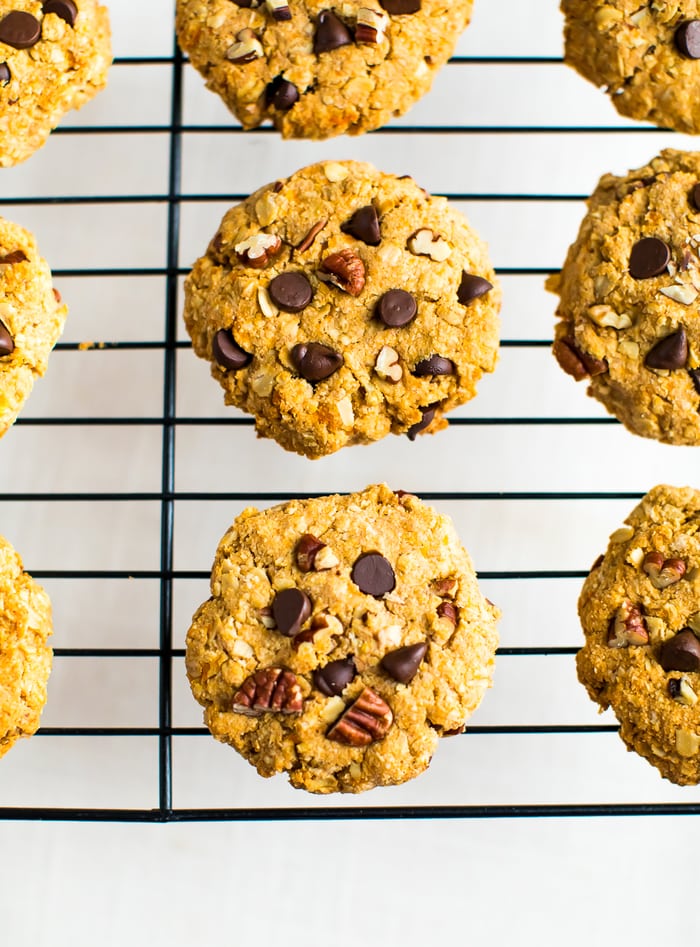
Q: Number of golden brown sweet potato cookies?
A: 9